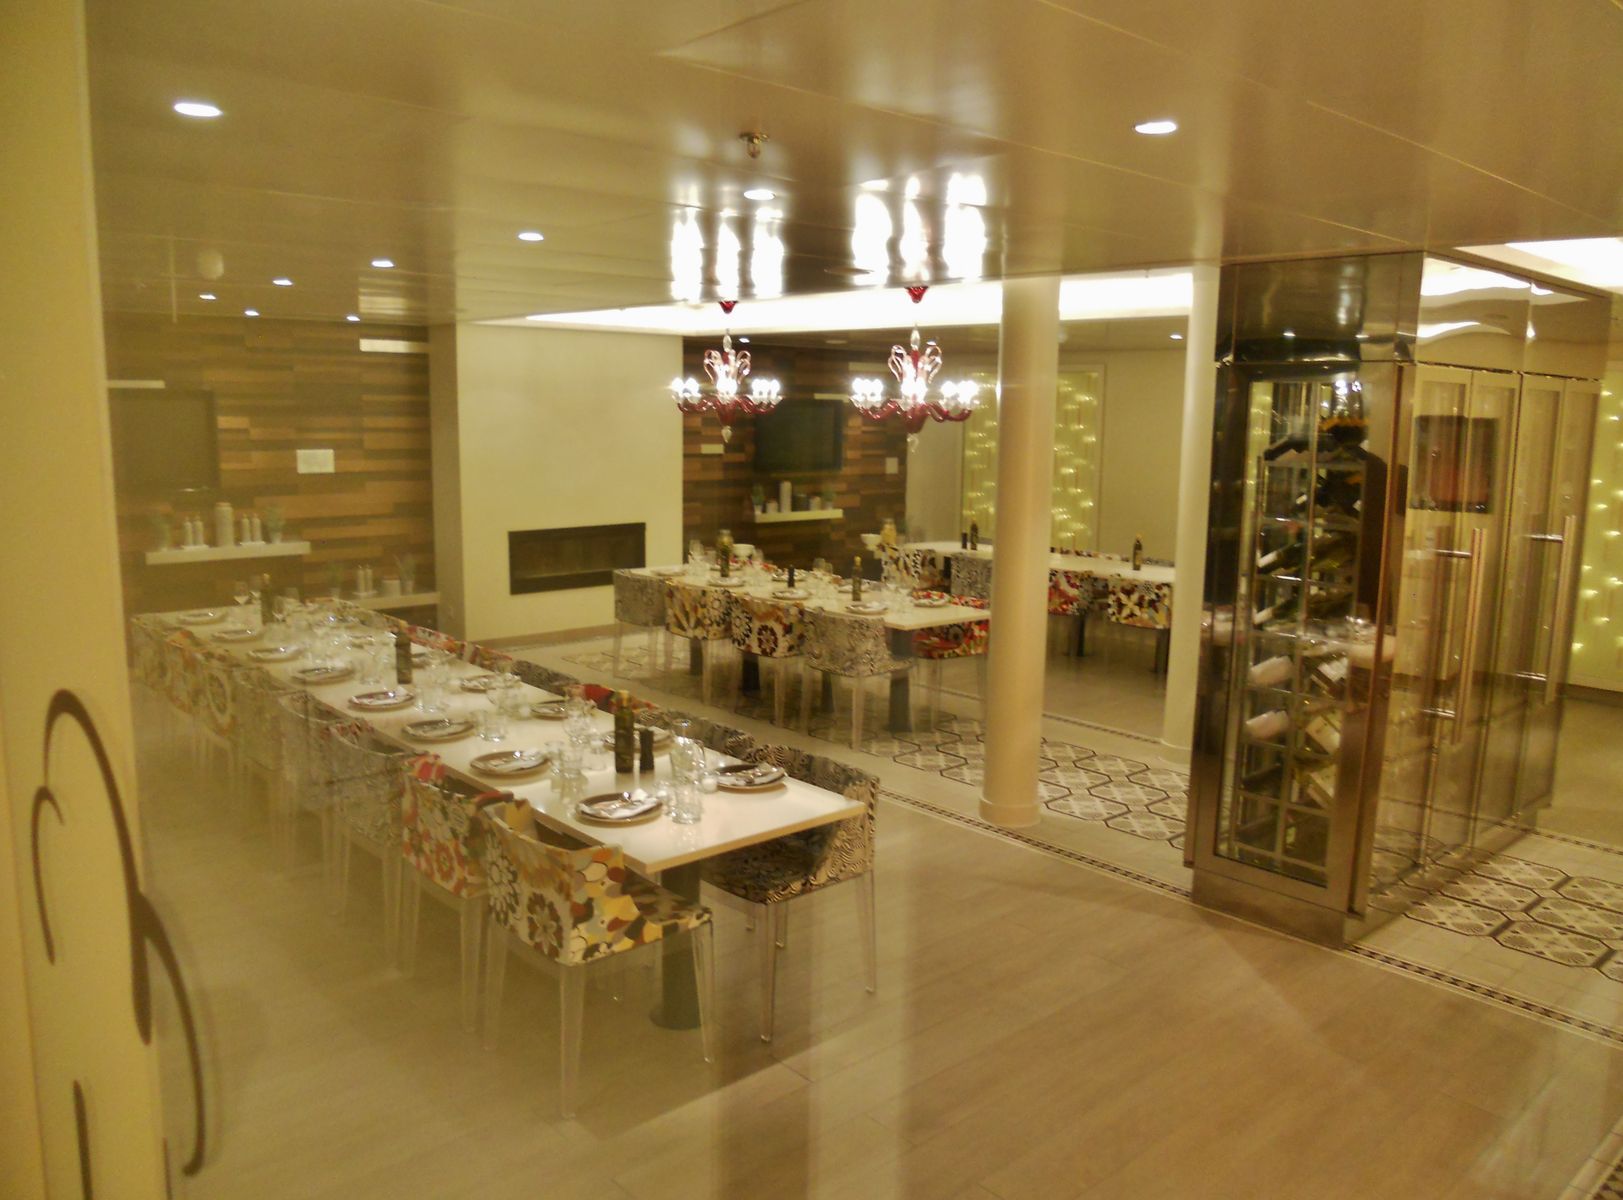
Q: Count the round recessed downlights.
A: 12